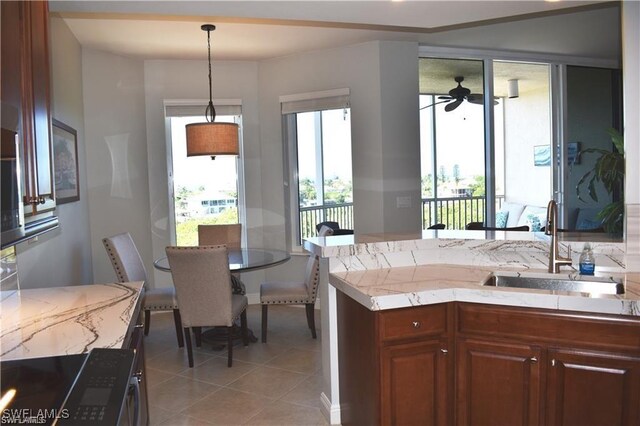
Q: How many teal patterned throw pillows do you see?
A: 2